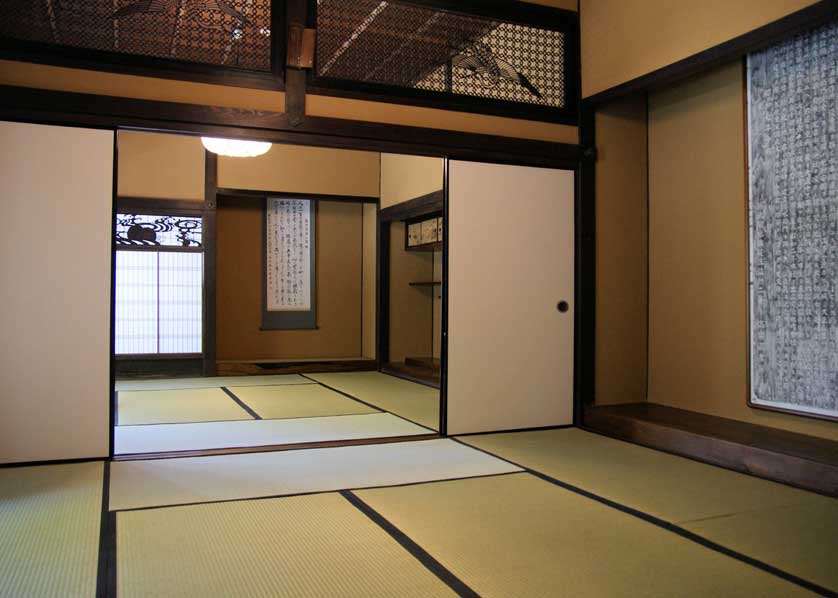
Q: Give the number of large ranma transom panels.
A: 2